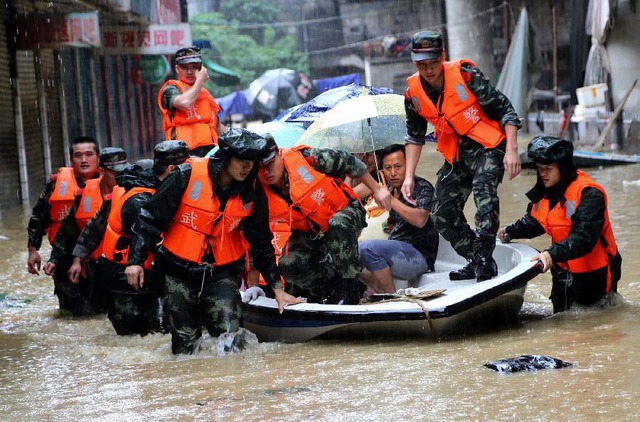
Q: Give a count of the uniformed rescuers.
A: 8